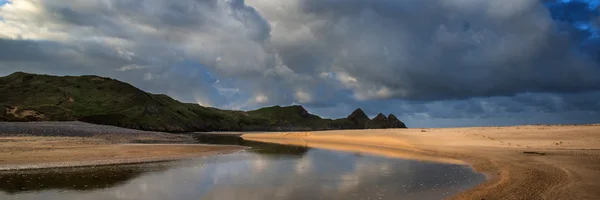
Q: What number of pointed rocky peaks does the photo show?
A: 3